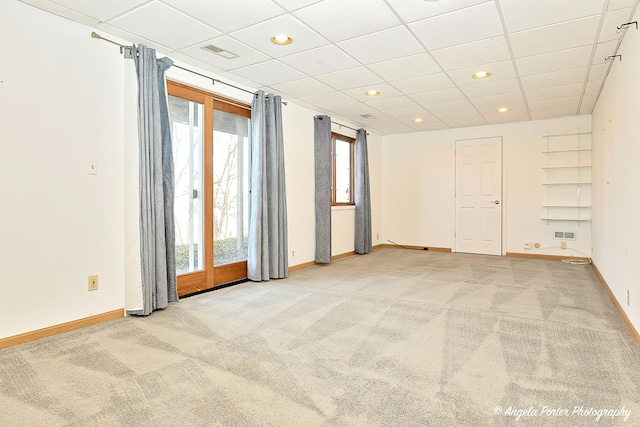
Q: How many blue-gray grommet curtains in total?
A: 4